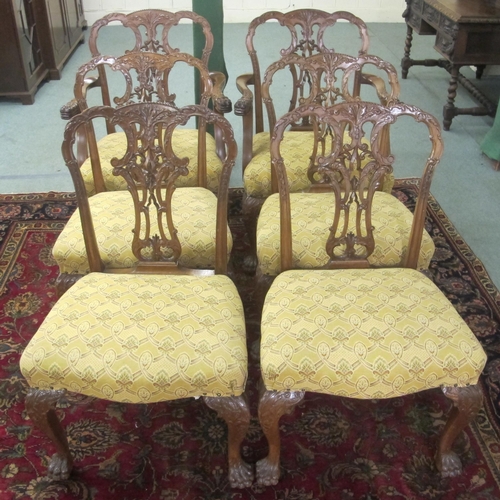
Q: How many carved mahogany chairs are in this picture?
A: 6